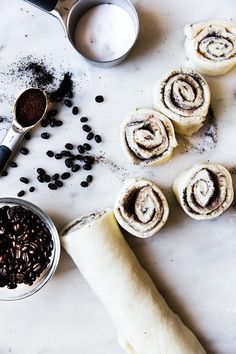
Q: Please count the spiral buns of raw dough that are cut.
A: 5